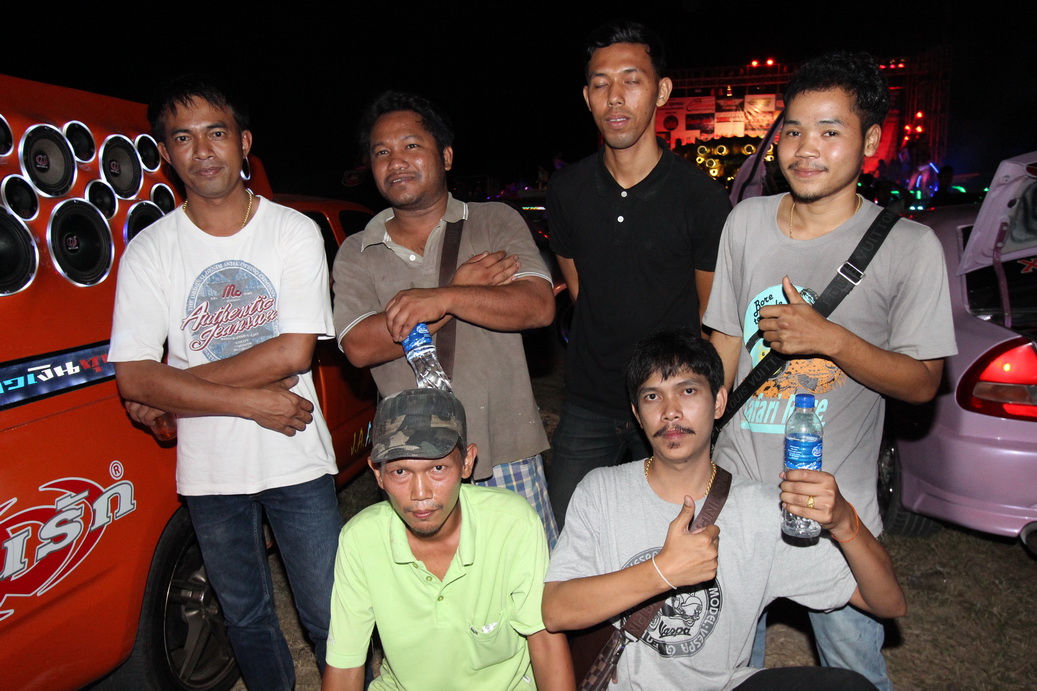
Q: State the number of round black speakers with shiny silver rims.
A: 11